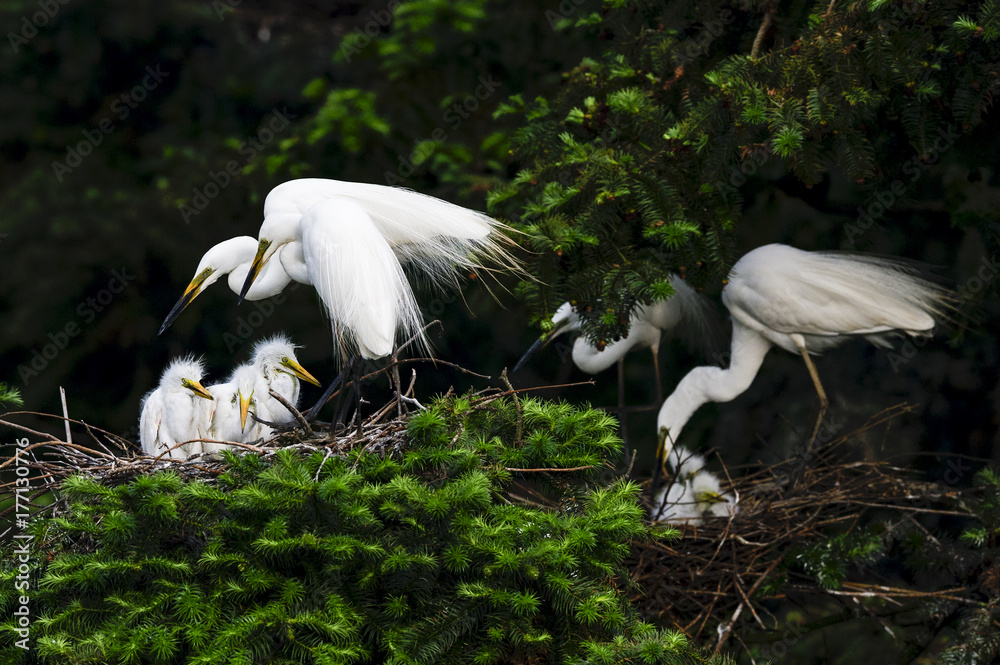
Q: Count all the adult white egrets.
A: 4